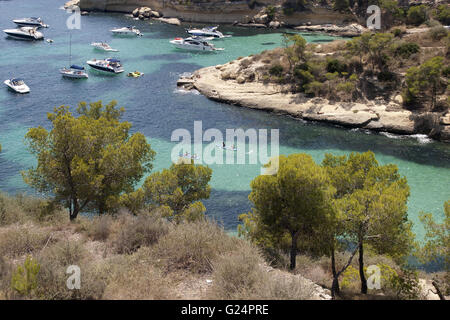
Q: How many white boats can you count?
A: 9